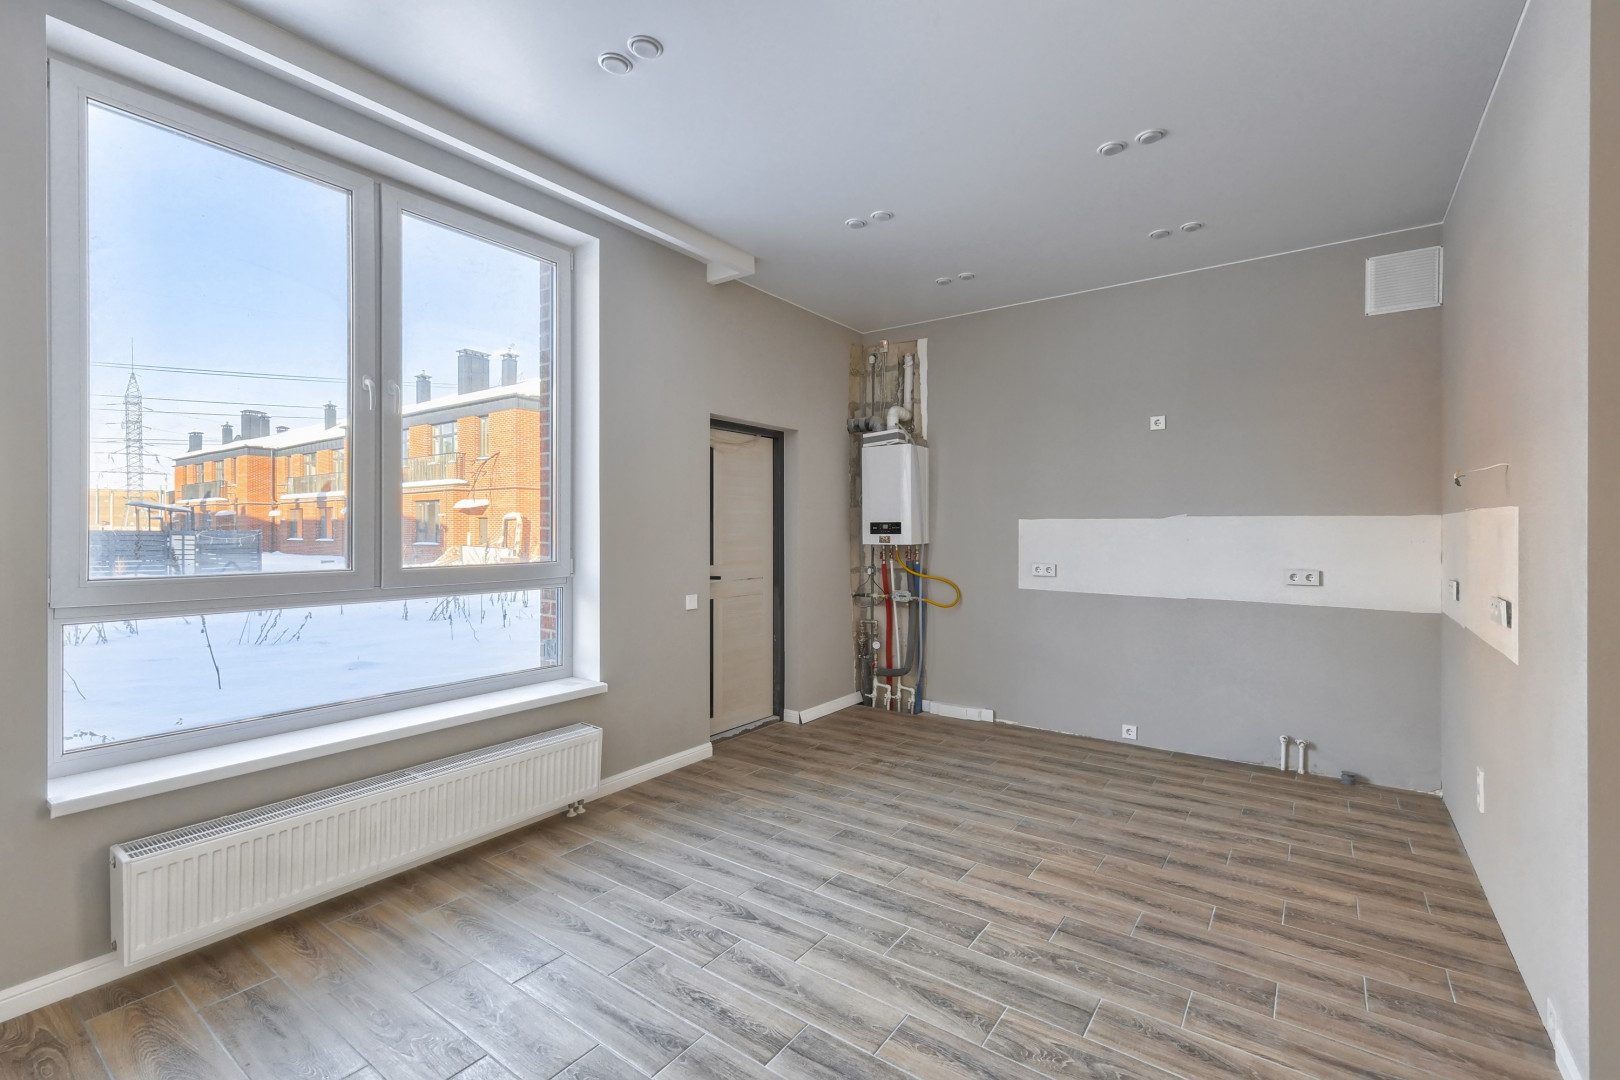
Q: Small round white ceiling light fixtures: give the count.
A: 10